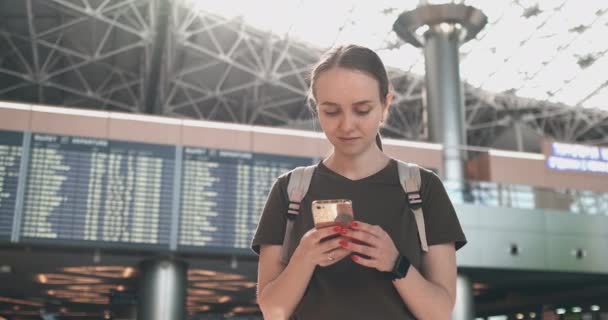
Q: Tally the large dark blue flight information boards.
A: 3